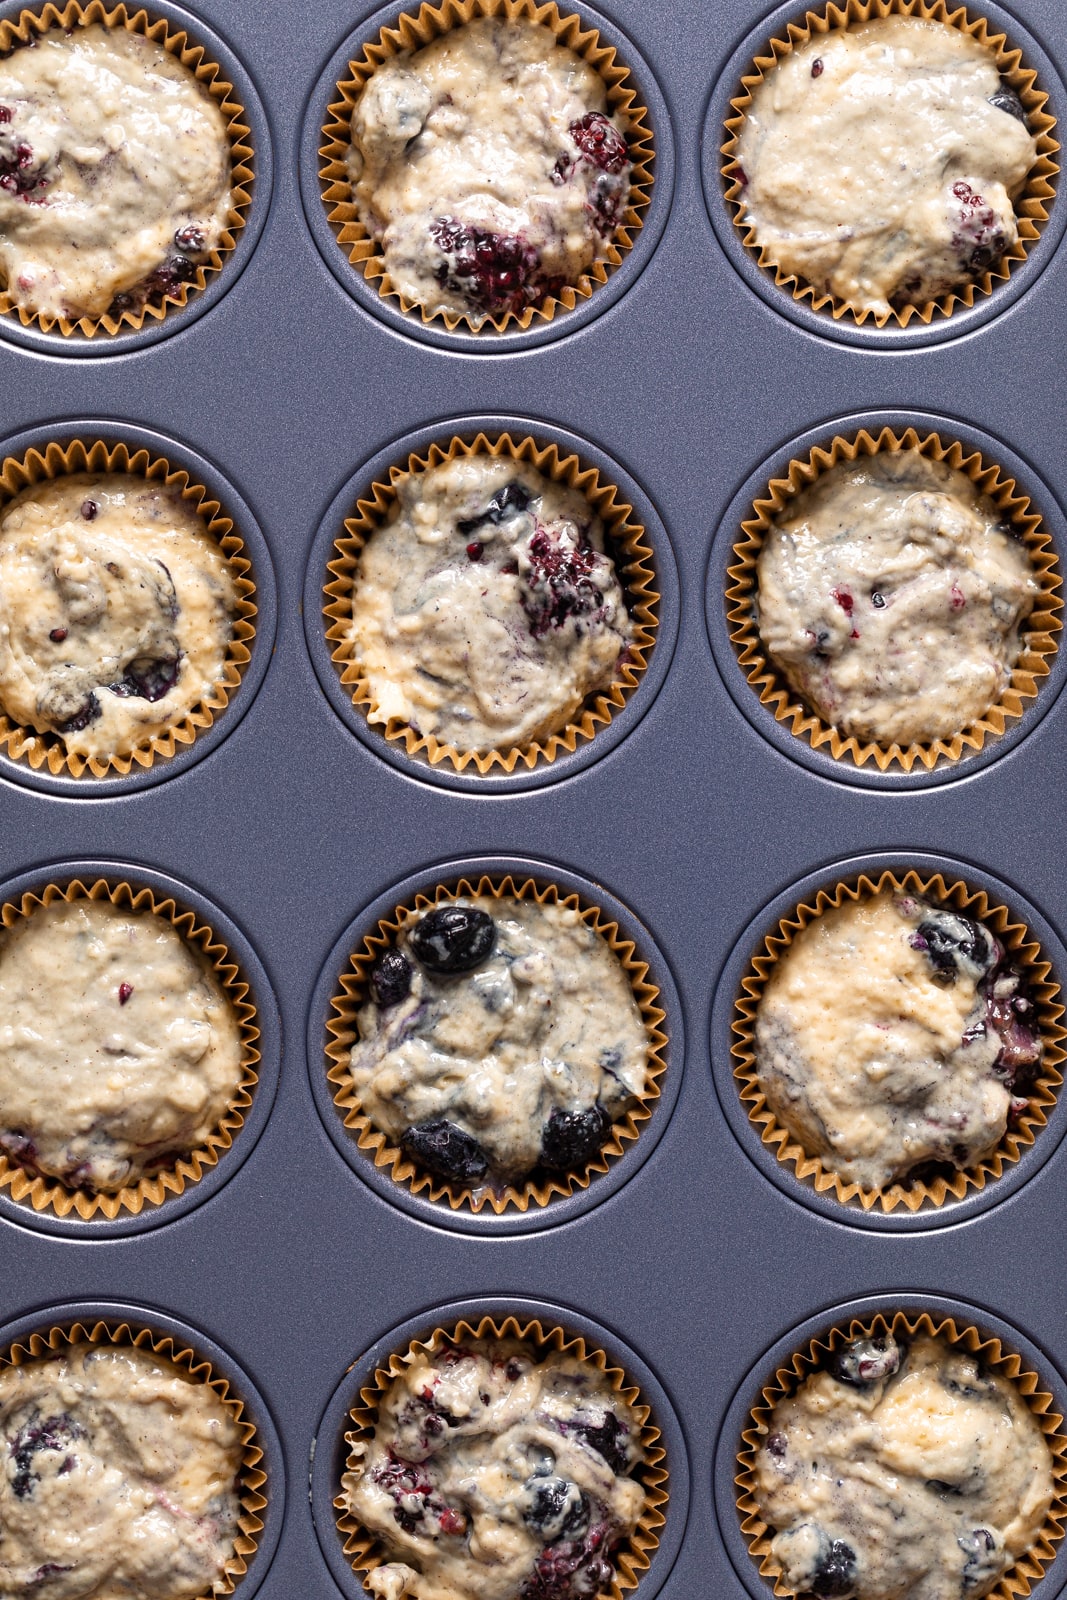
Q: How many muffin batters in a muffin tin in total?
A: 12